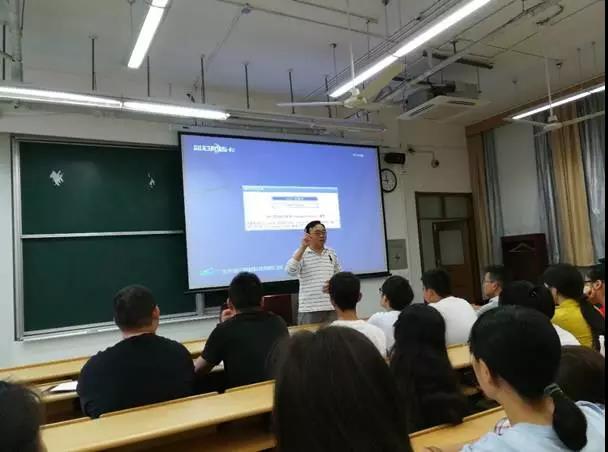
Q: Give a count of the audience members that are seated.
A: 14